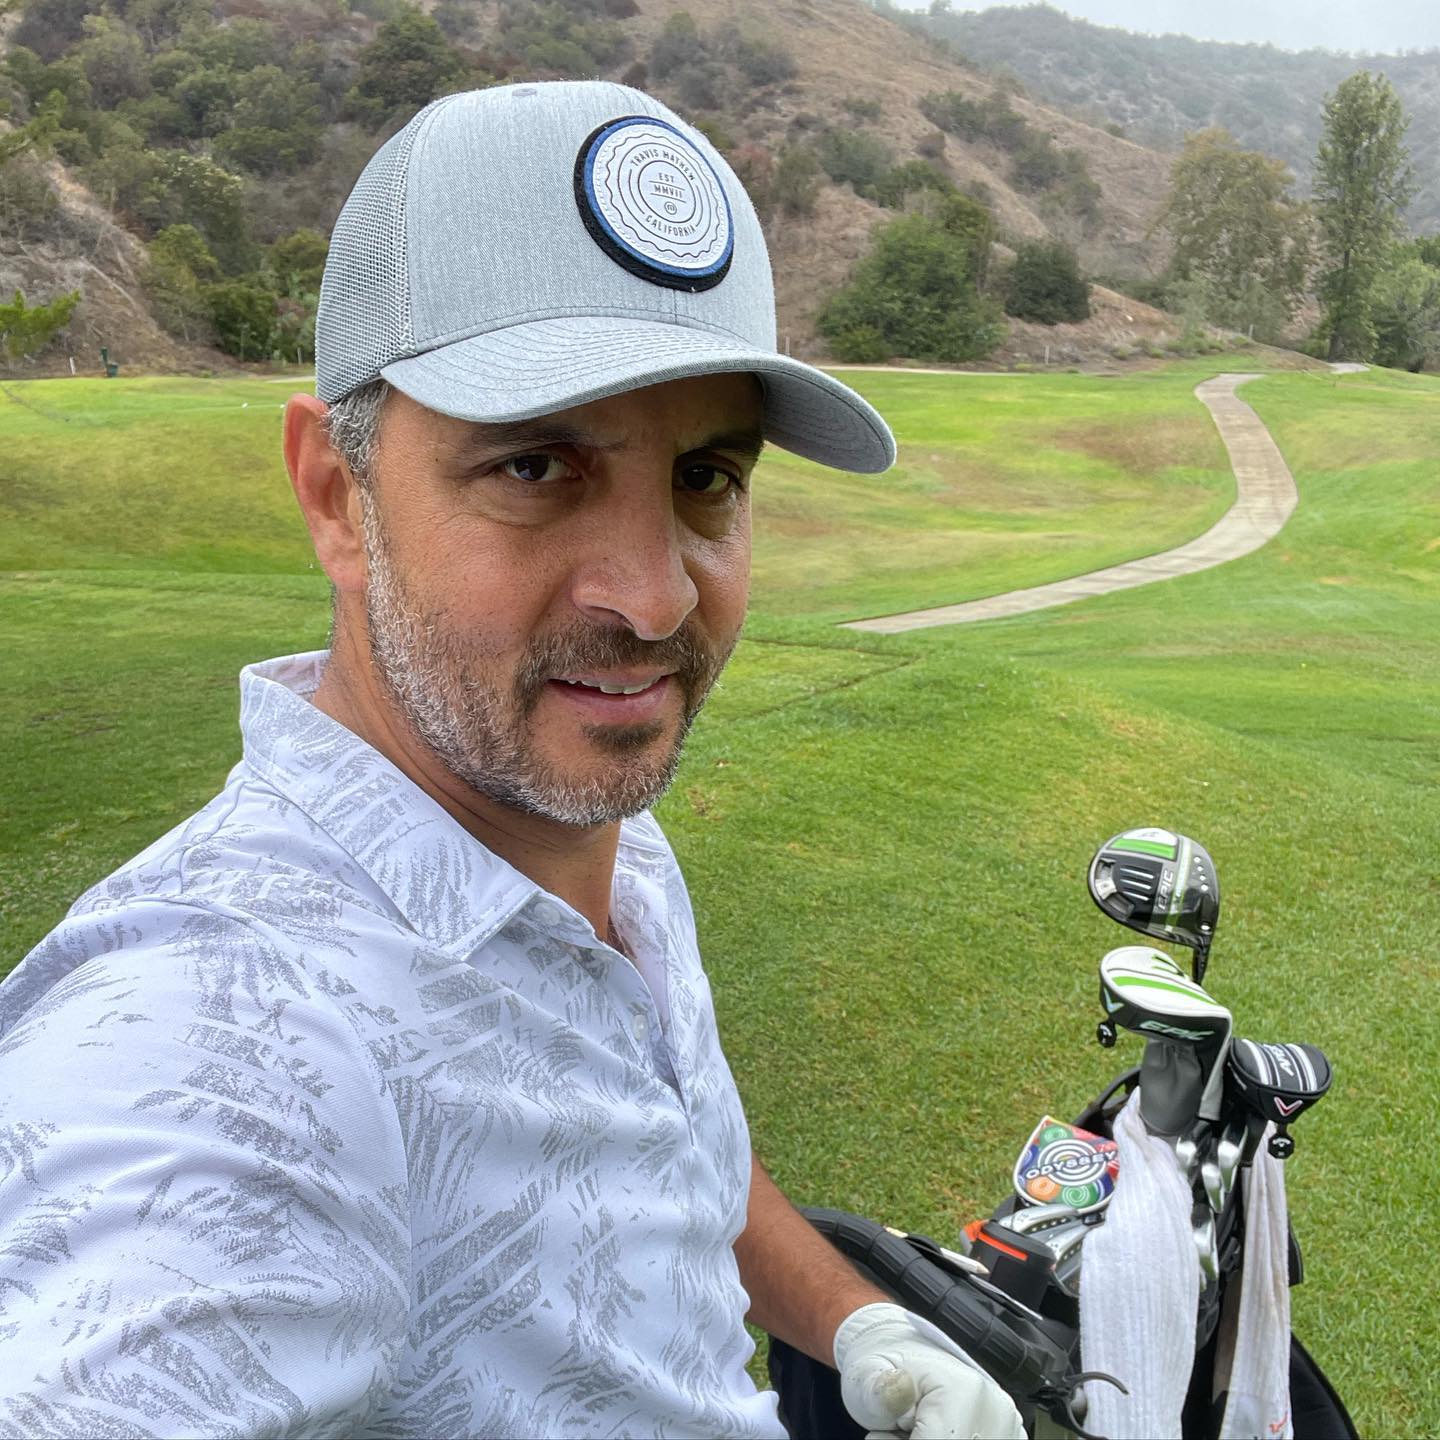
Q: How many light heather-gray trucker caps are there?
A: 1